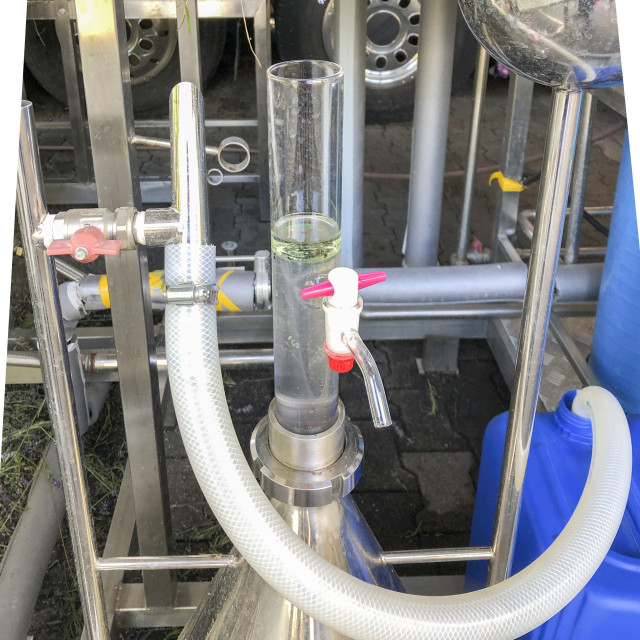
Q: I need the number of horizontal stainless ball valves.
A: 1